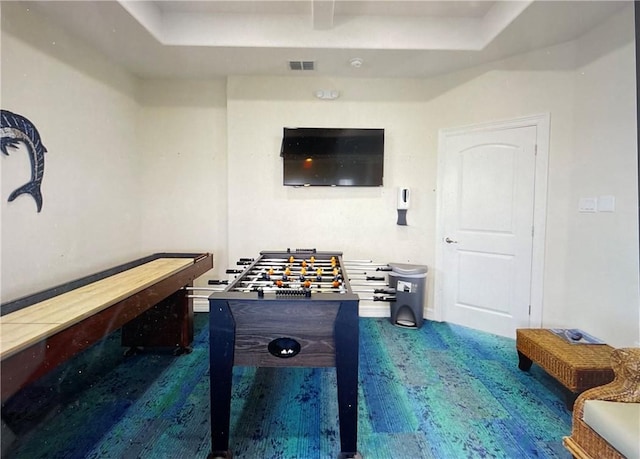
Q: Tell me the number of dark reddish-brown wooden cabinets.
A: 1